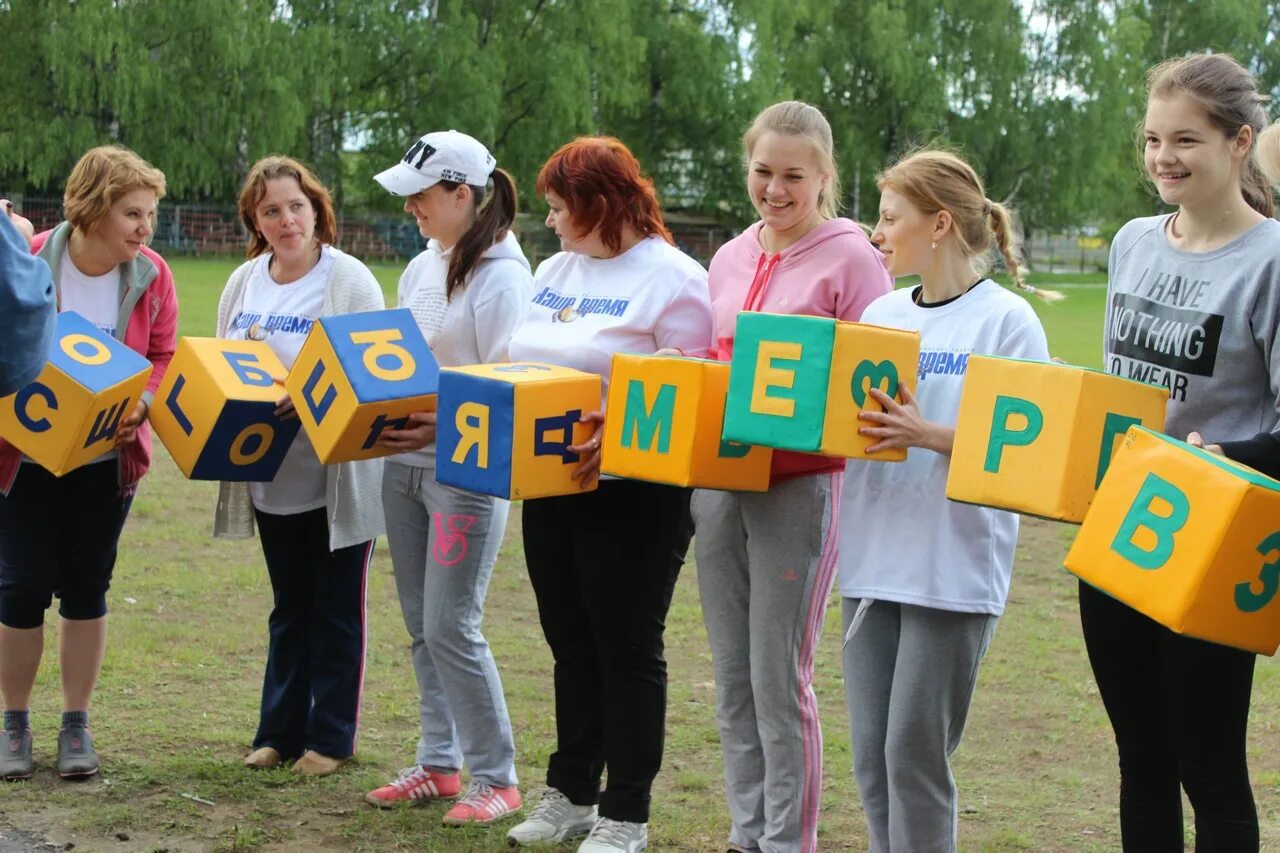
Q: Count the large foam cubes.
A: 8